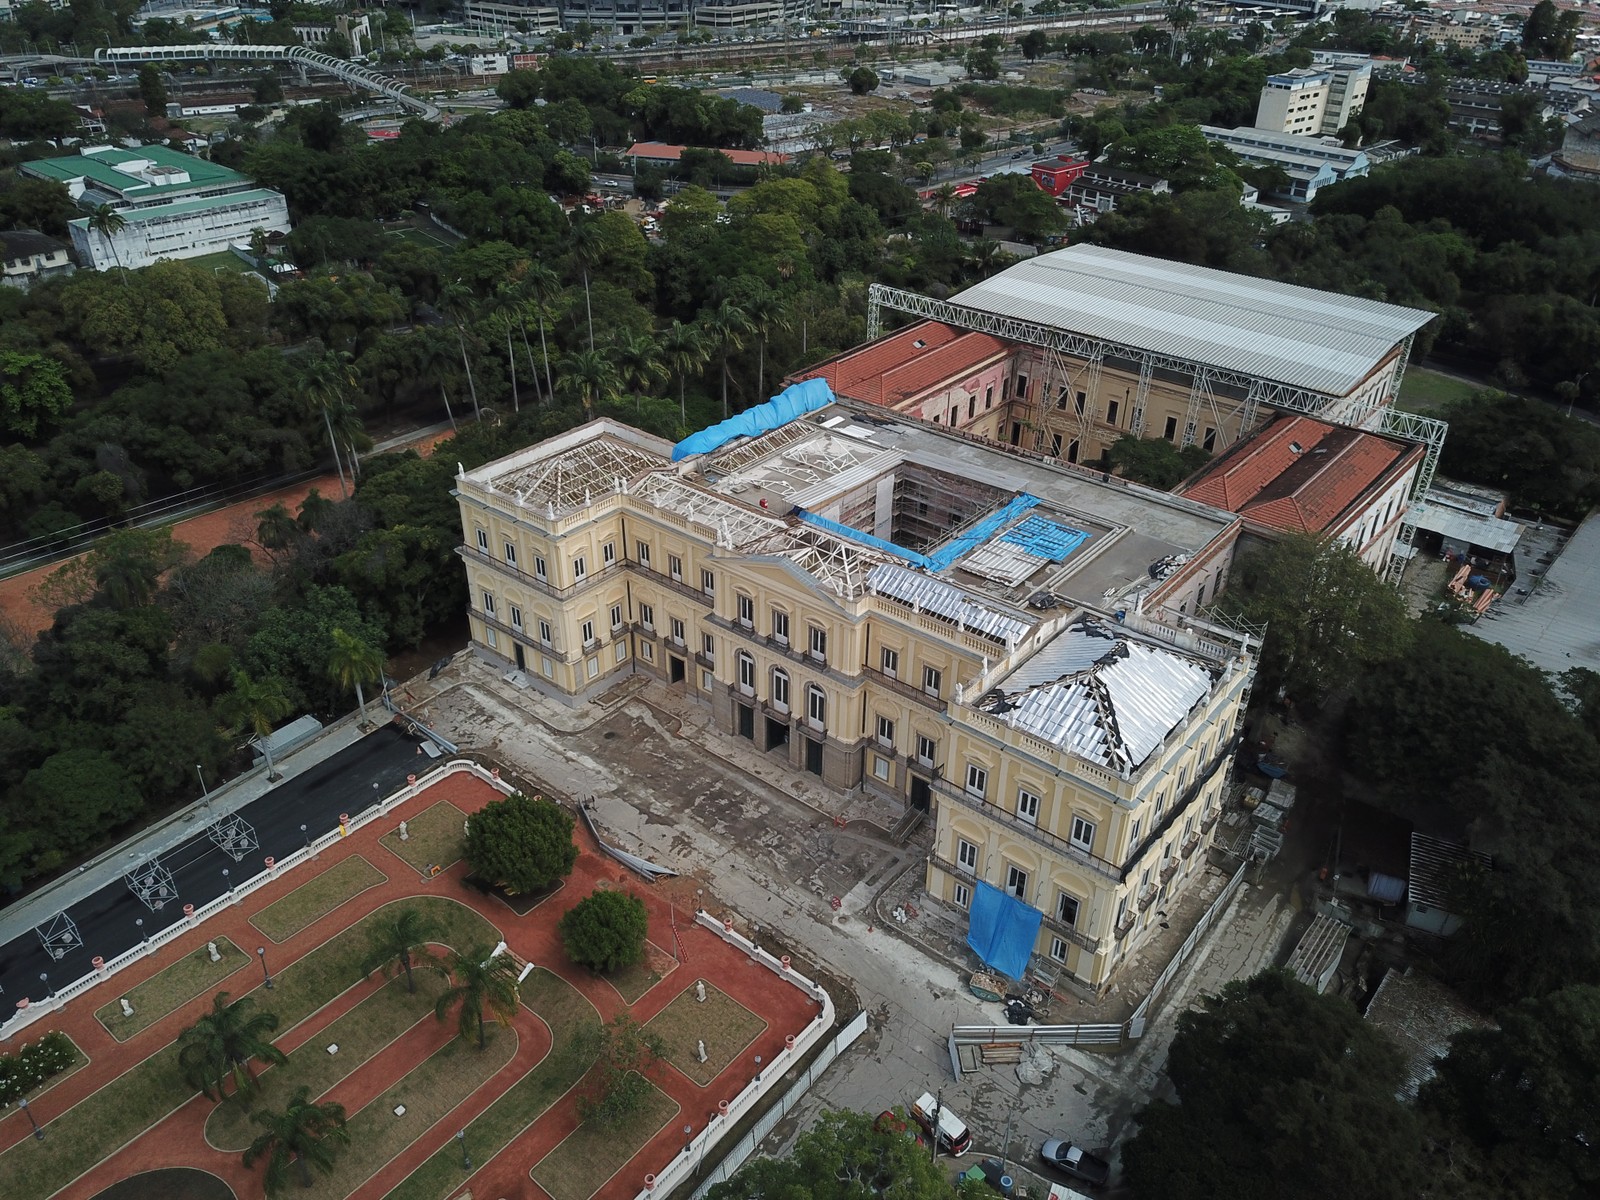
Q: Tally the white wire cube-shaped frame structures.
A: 3